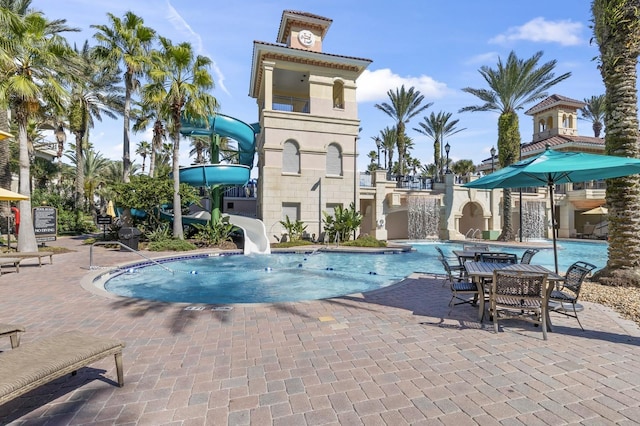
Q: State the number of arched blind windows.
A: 2